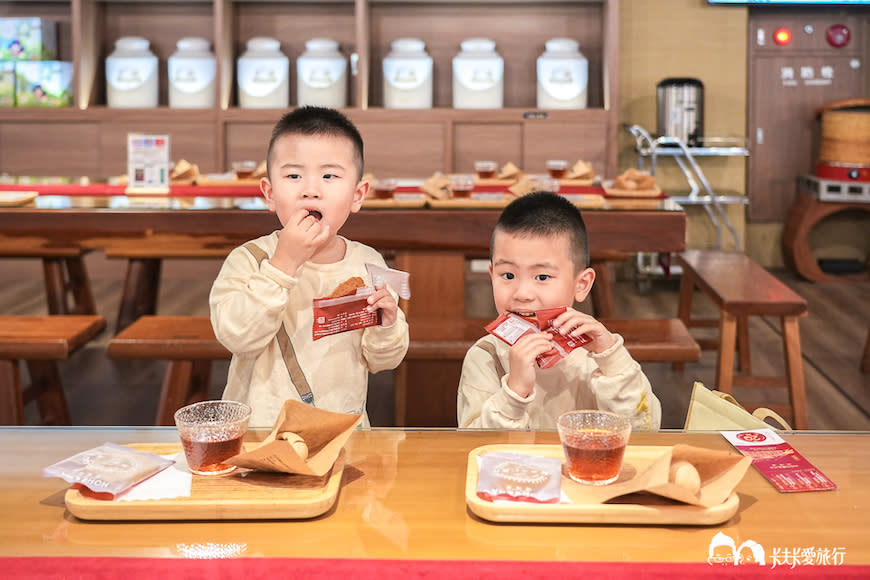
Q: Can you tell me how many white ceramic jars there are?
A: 7